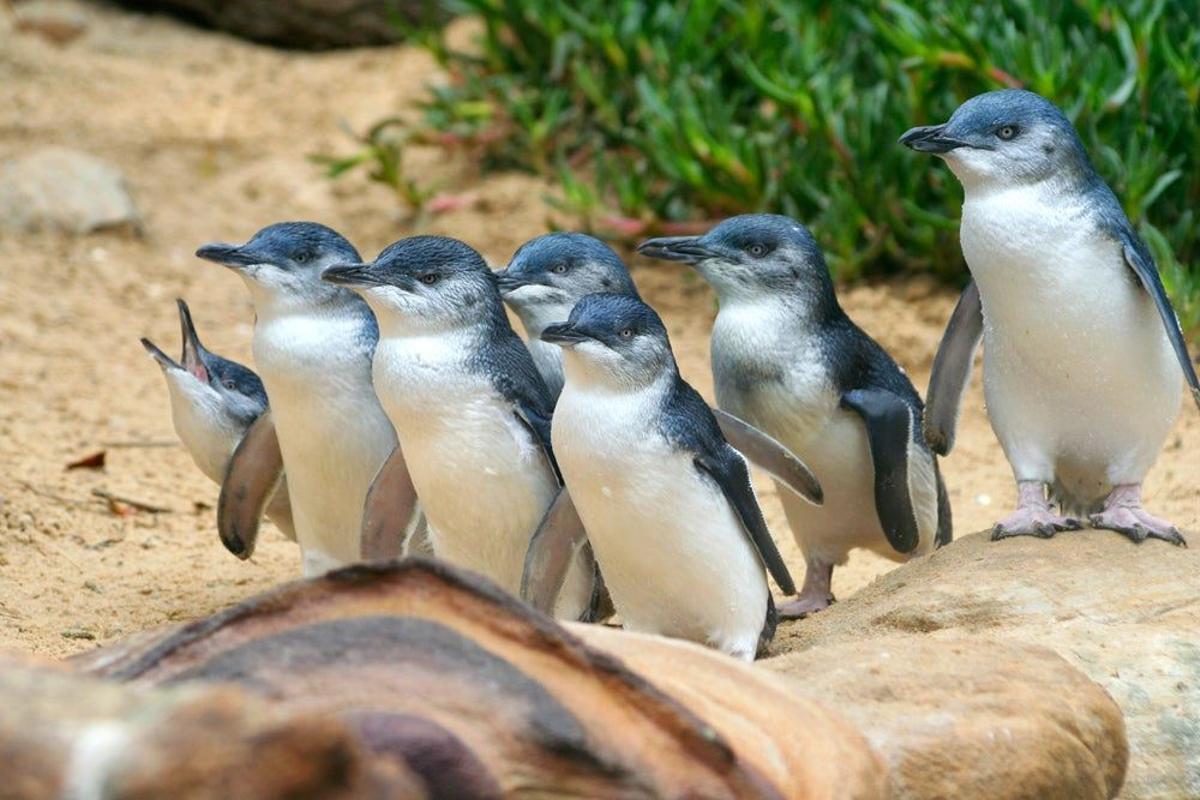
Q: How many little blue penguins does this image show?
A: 7